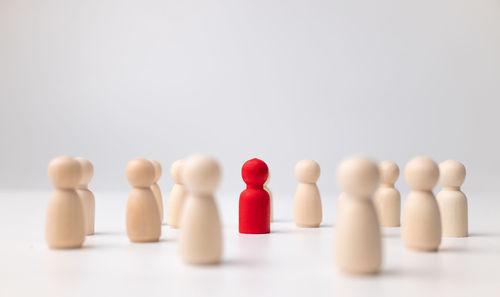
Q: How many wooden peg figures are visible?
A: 13